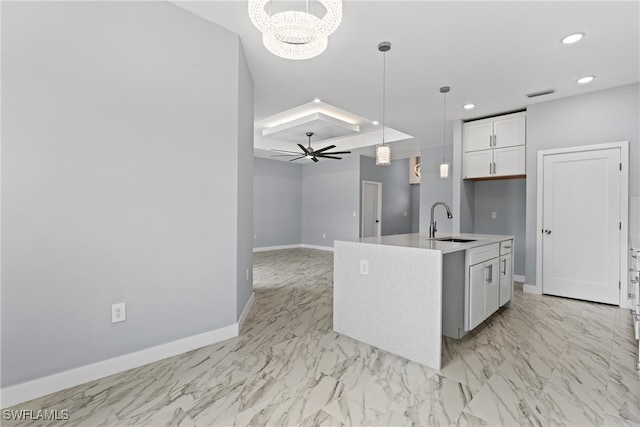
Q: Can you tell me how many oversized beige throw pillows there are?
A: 0